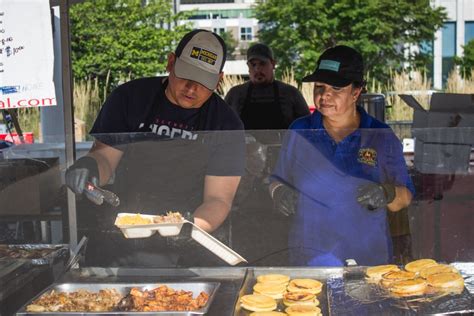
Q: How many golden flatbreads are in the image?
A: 13